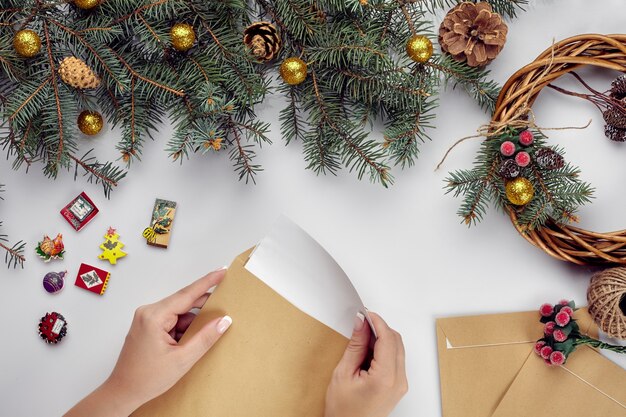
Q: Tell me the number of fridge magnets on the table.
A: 7